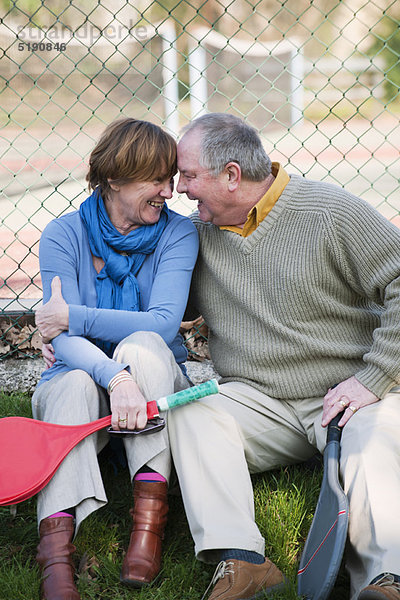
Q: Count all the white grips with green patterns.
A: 1